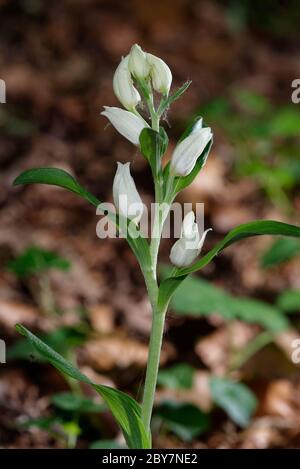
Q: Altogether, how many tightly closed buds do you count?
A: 3